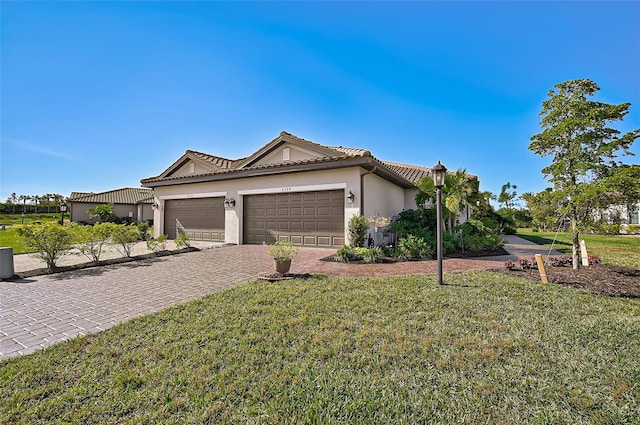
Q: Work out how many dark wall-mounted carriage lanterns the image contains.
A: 4